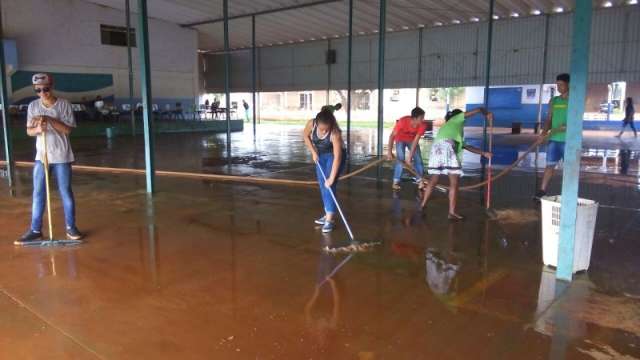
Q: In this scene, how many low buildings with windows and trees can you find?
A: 1